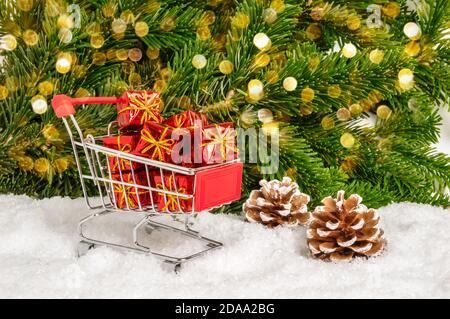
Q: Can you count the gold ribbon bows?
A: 7